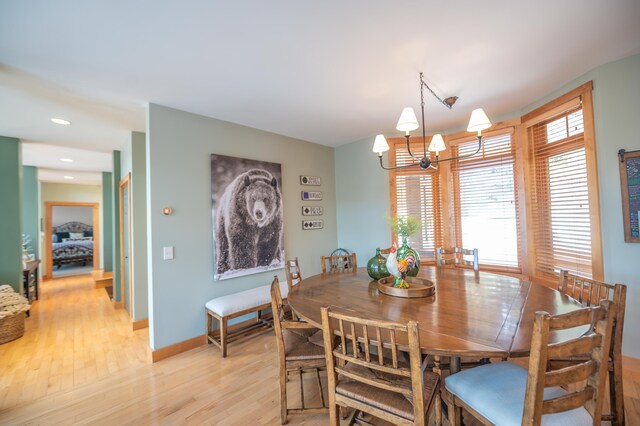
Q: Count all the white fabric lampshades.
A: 4